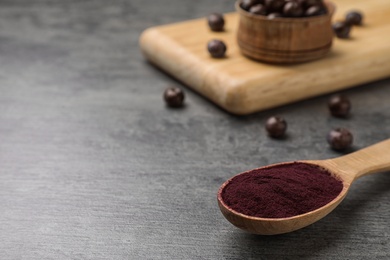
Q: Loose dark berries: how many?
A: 8